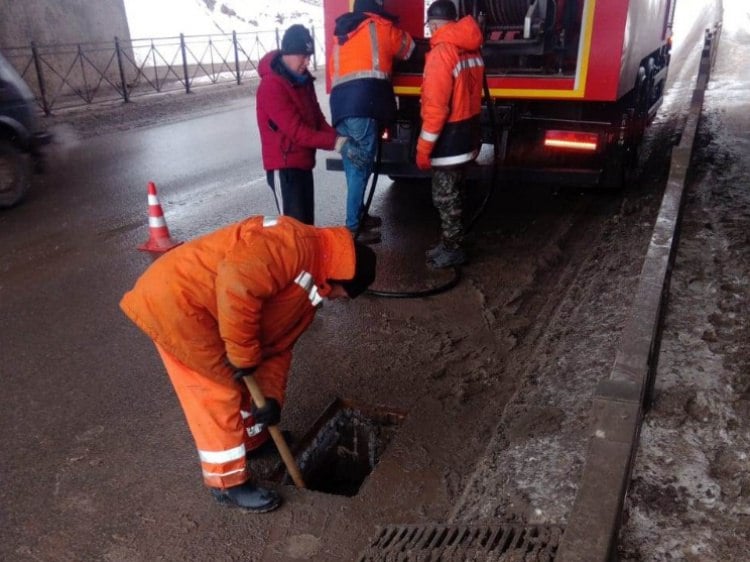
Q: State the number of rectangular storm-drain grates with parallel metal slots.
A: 1